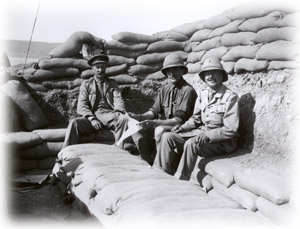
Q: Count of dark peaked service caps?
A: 1